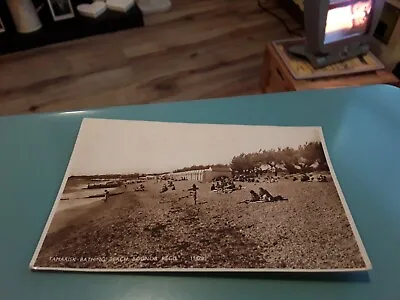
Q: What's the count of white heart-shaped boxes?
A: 2